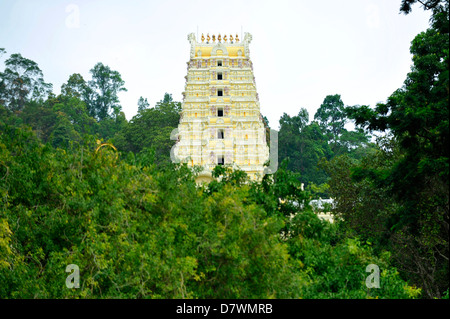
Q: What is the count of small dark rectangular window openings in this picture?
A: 6